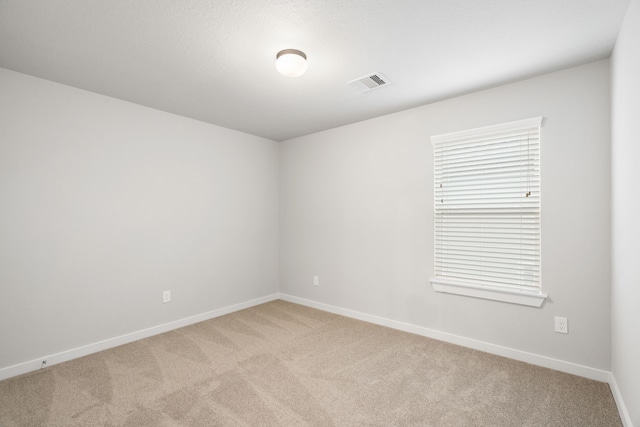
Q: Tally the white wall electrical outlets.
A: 3